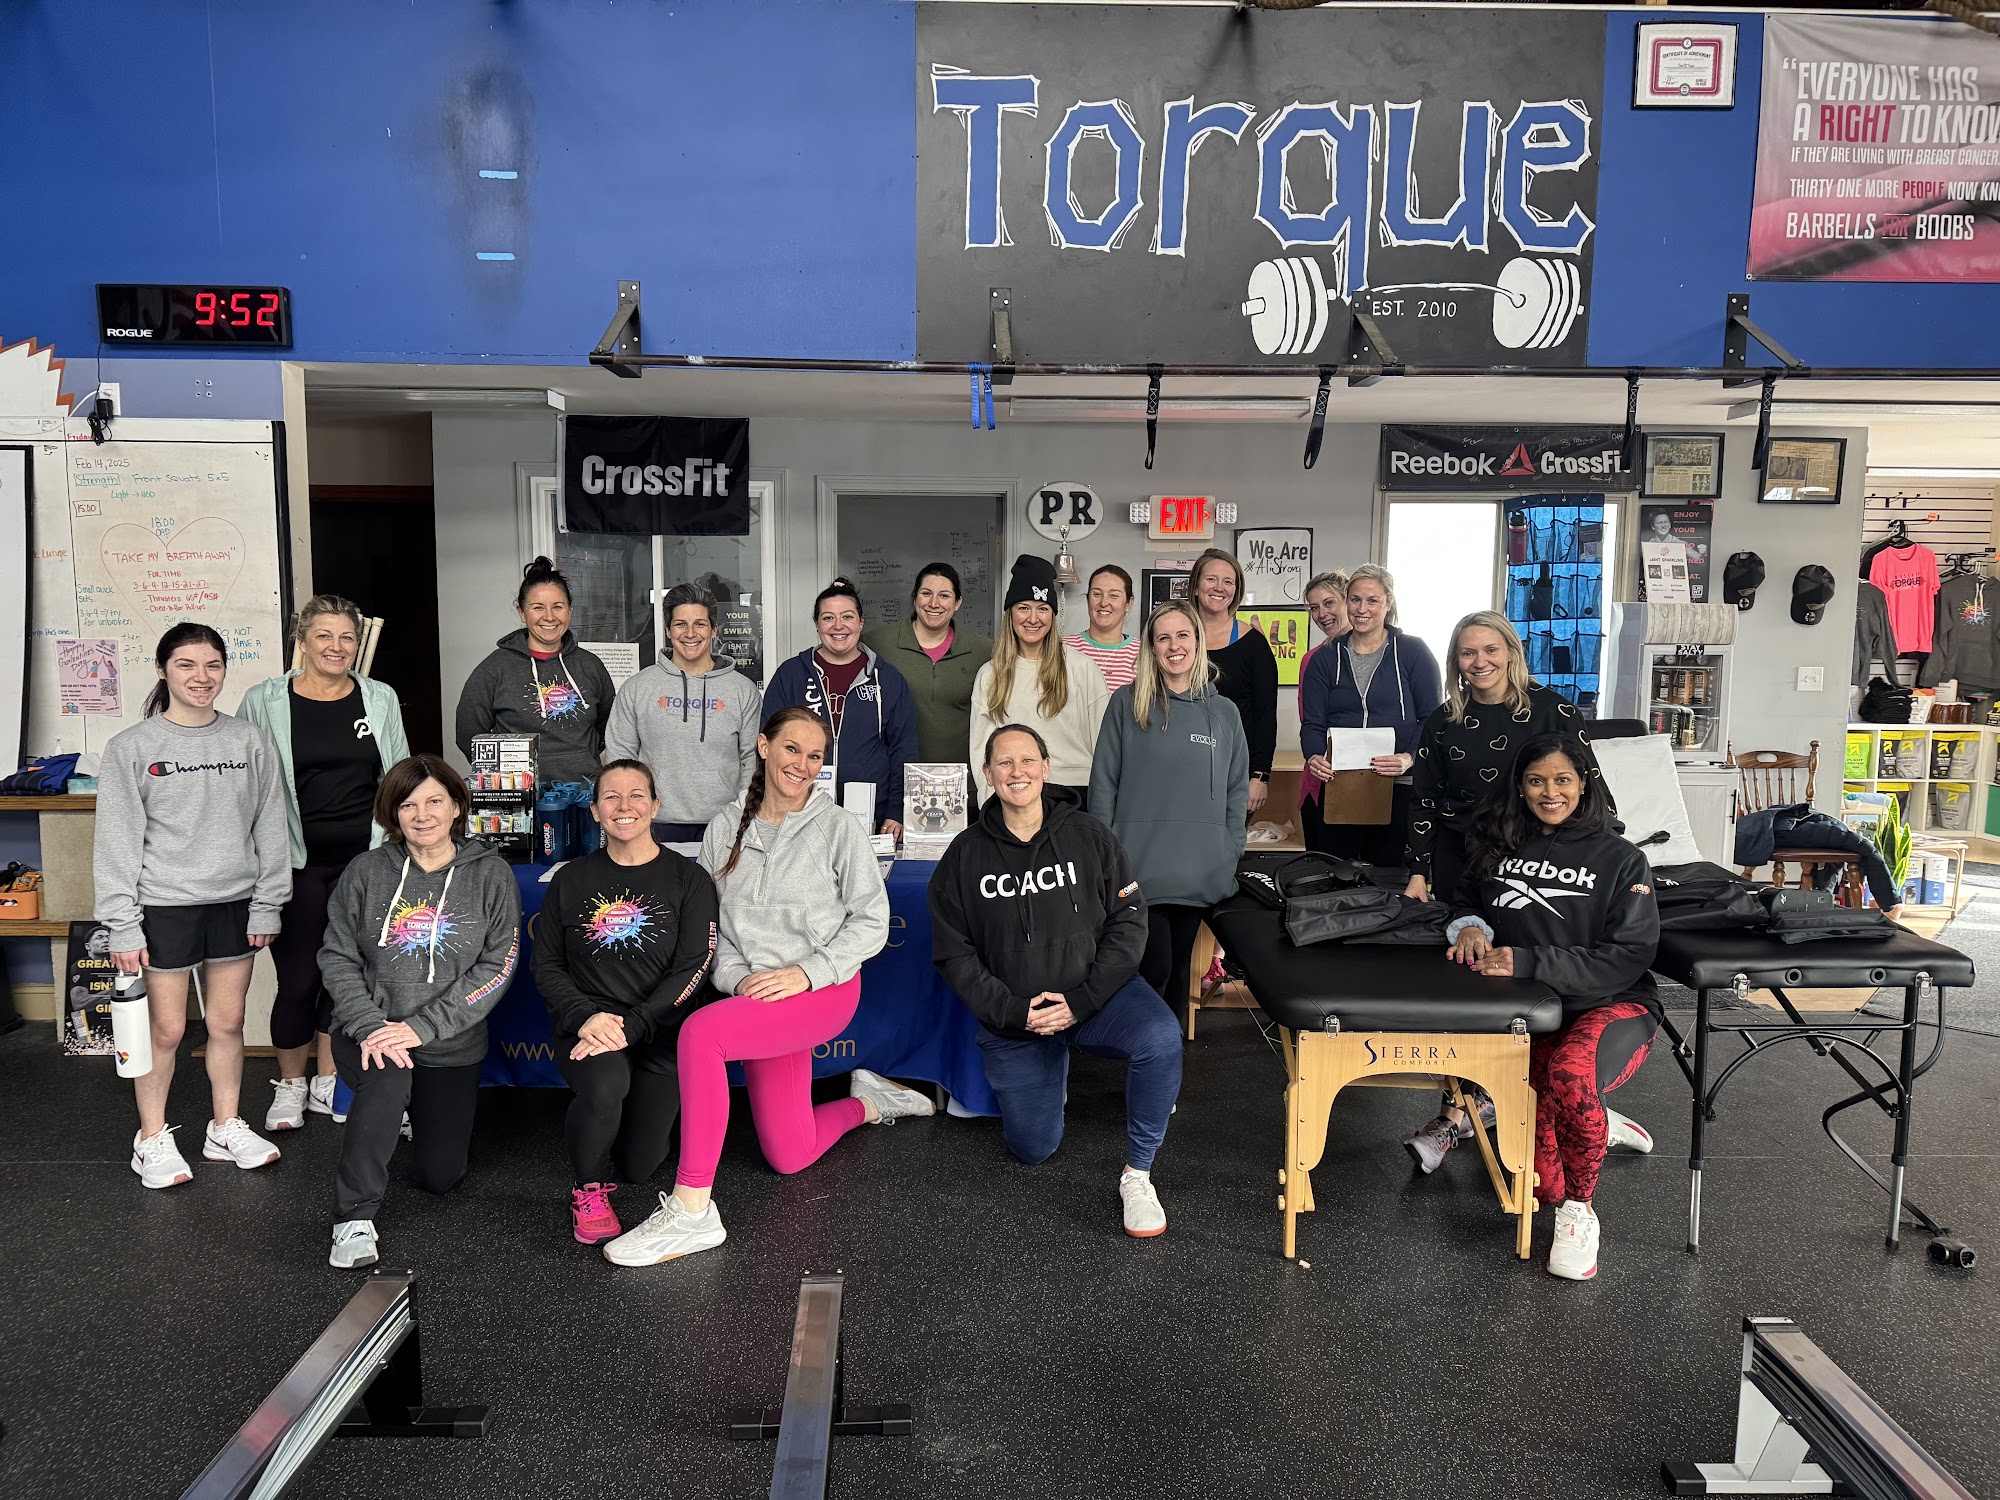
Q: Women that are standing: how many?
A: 13